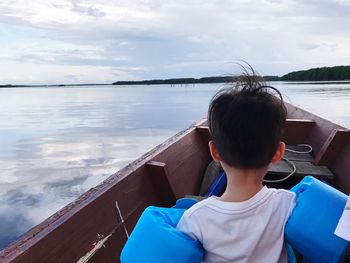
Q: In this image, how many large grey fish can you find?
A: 0